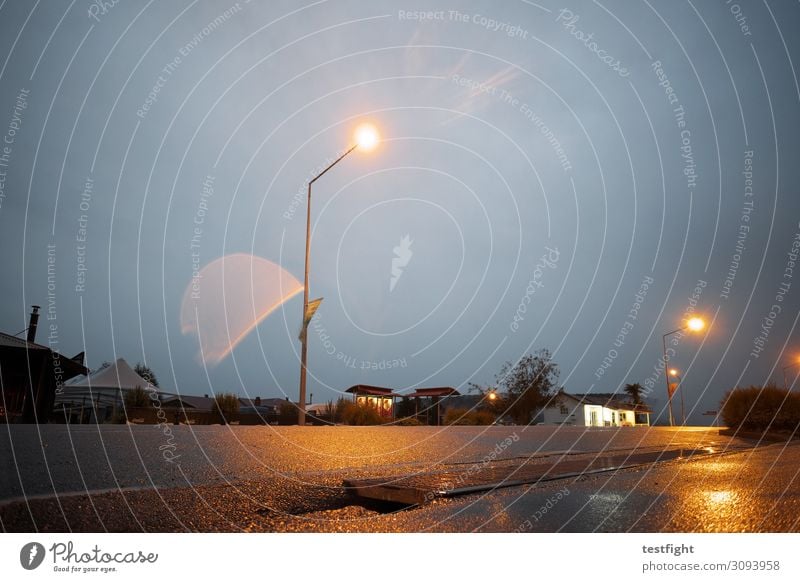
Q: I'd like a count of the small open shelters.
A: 2